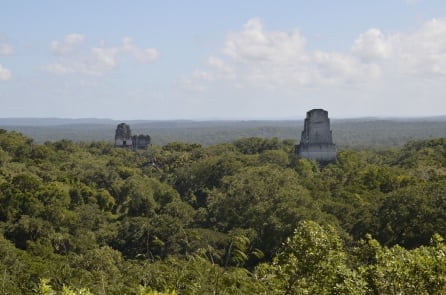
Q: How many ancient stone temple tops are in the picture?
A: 3